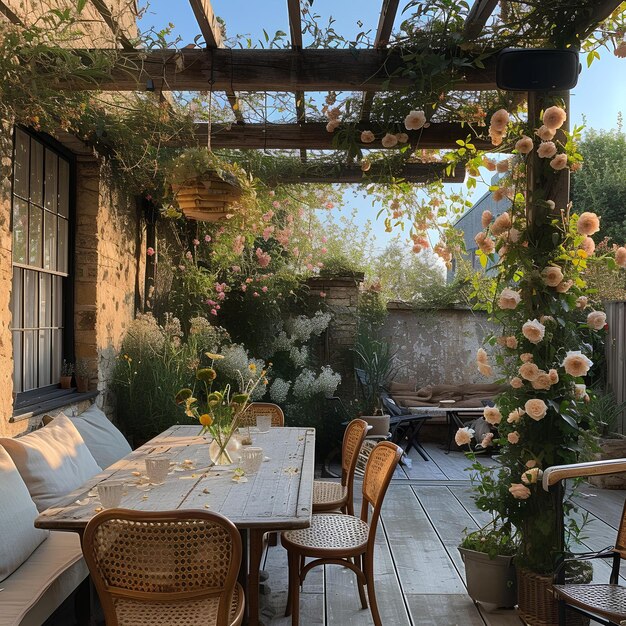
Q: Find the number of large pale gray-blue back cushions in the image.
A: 3